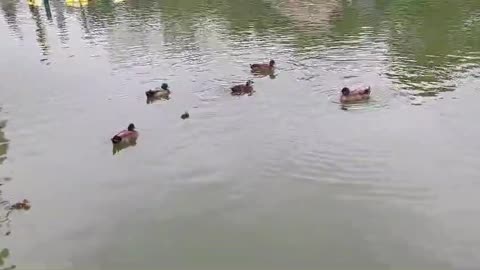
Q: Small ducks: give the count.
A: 1